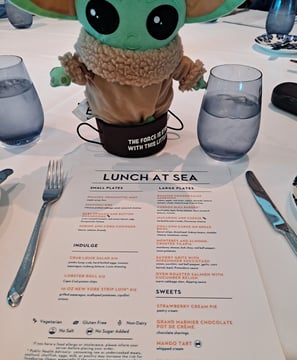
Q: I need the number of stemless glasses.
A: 4